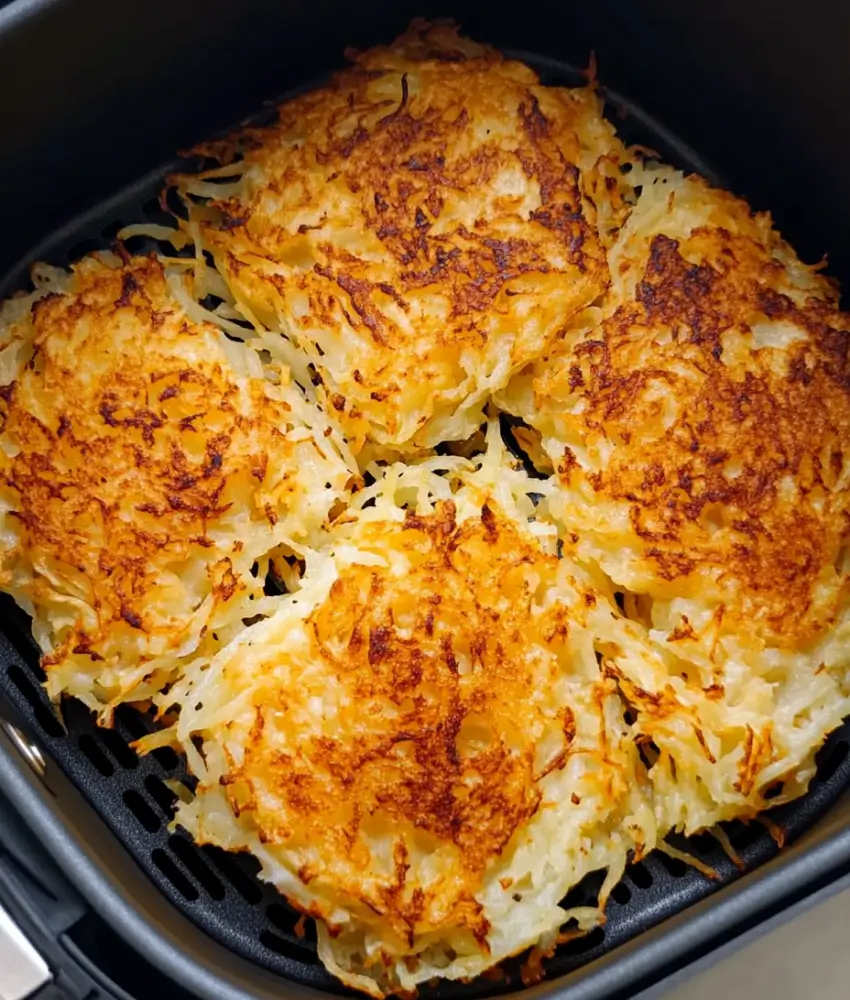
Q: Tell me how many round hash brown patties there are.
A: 4